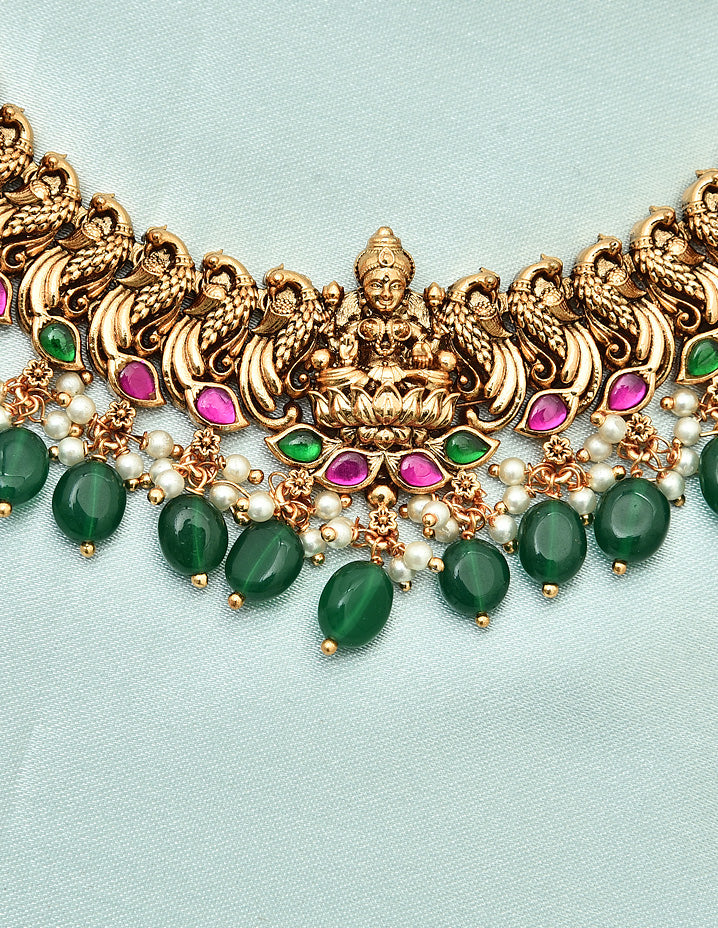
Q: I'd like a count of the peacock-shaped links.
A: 11